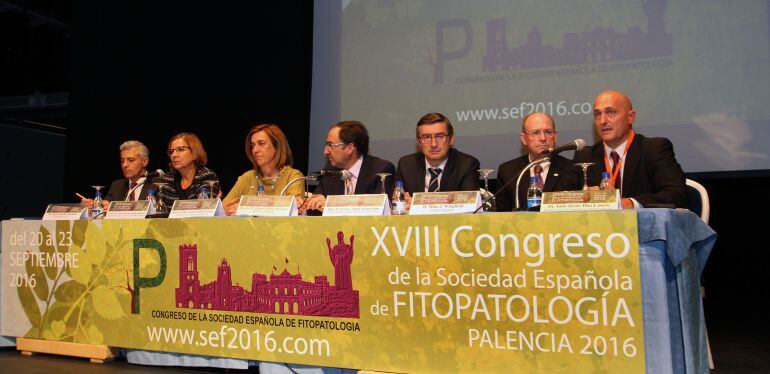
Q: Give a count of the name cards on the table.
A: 7